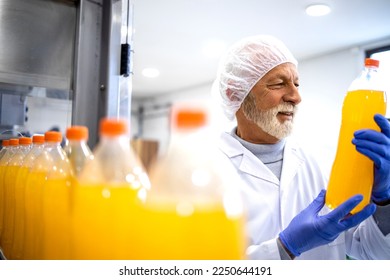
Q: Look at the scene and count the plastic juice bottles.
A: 9